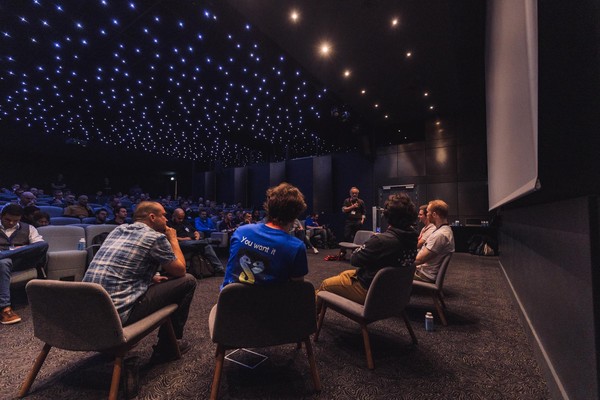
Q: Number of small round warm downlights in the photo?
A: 11